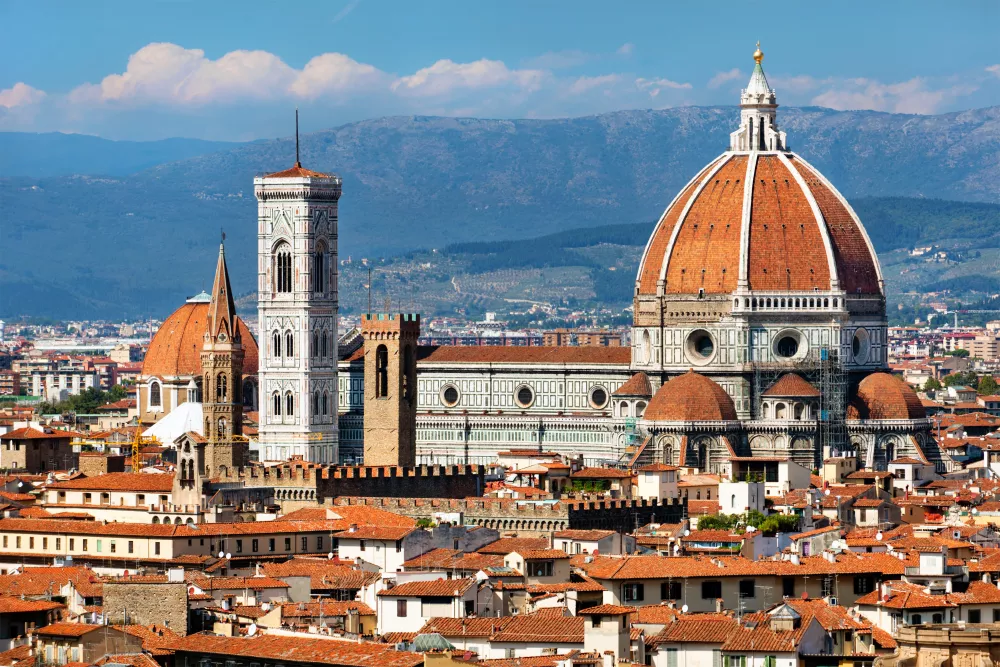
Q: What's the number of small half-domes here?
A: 4